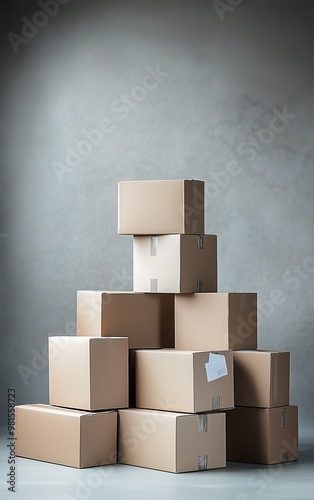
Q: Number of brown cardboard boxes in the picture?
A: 10